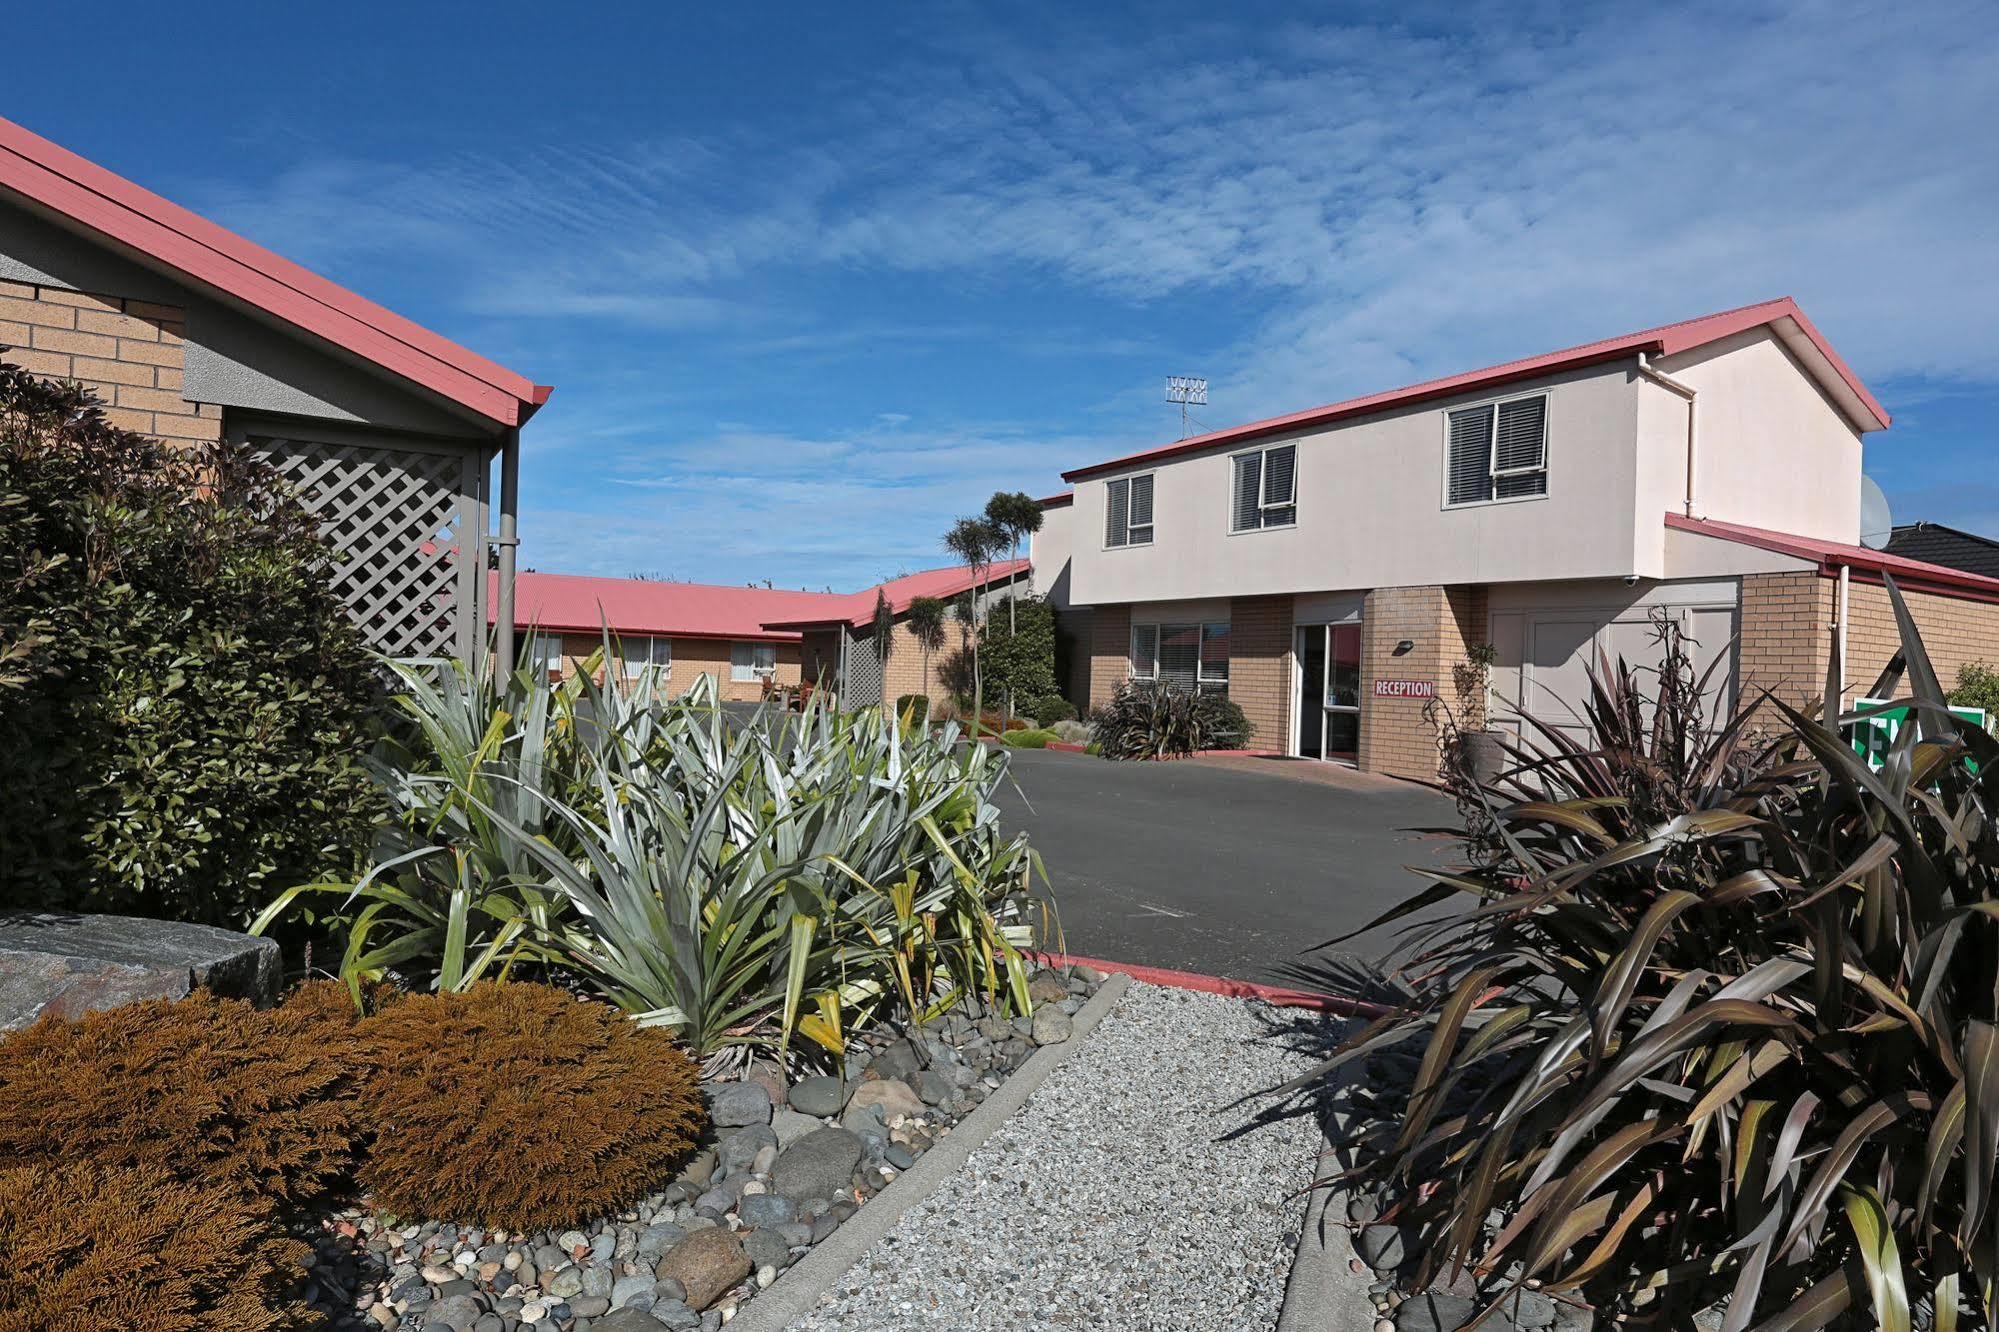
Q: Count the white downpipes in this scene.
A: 2